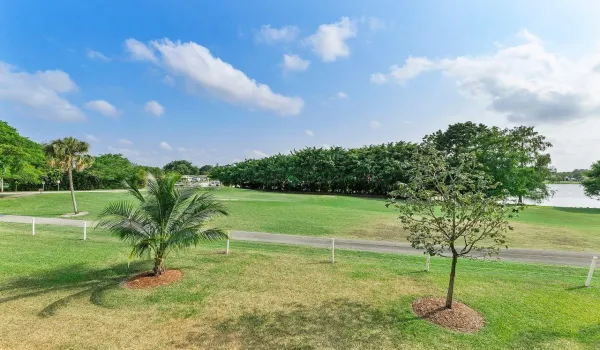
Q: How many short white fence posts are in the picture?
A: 6